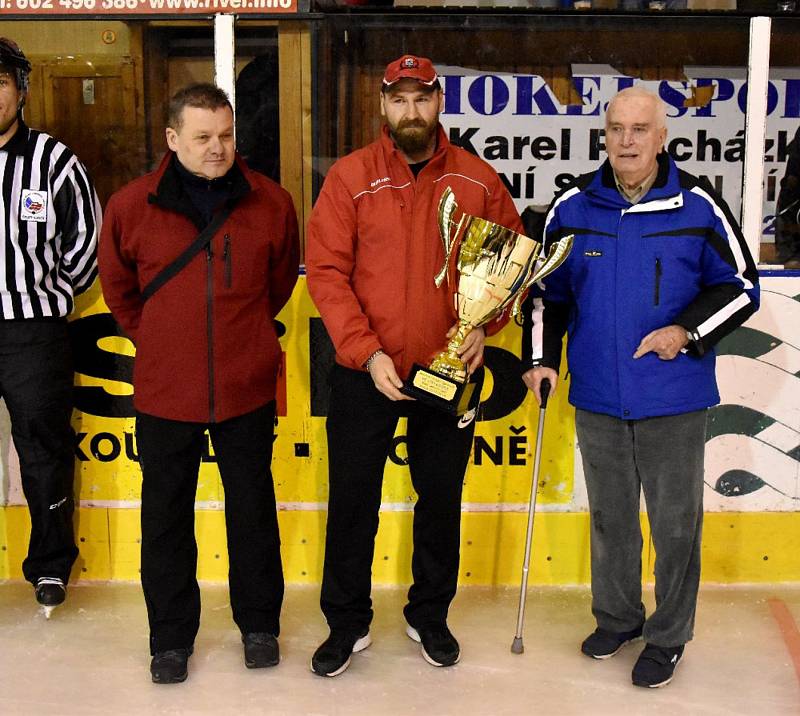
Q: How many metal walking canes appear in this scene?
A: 1